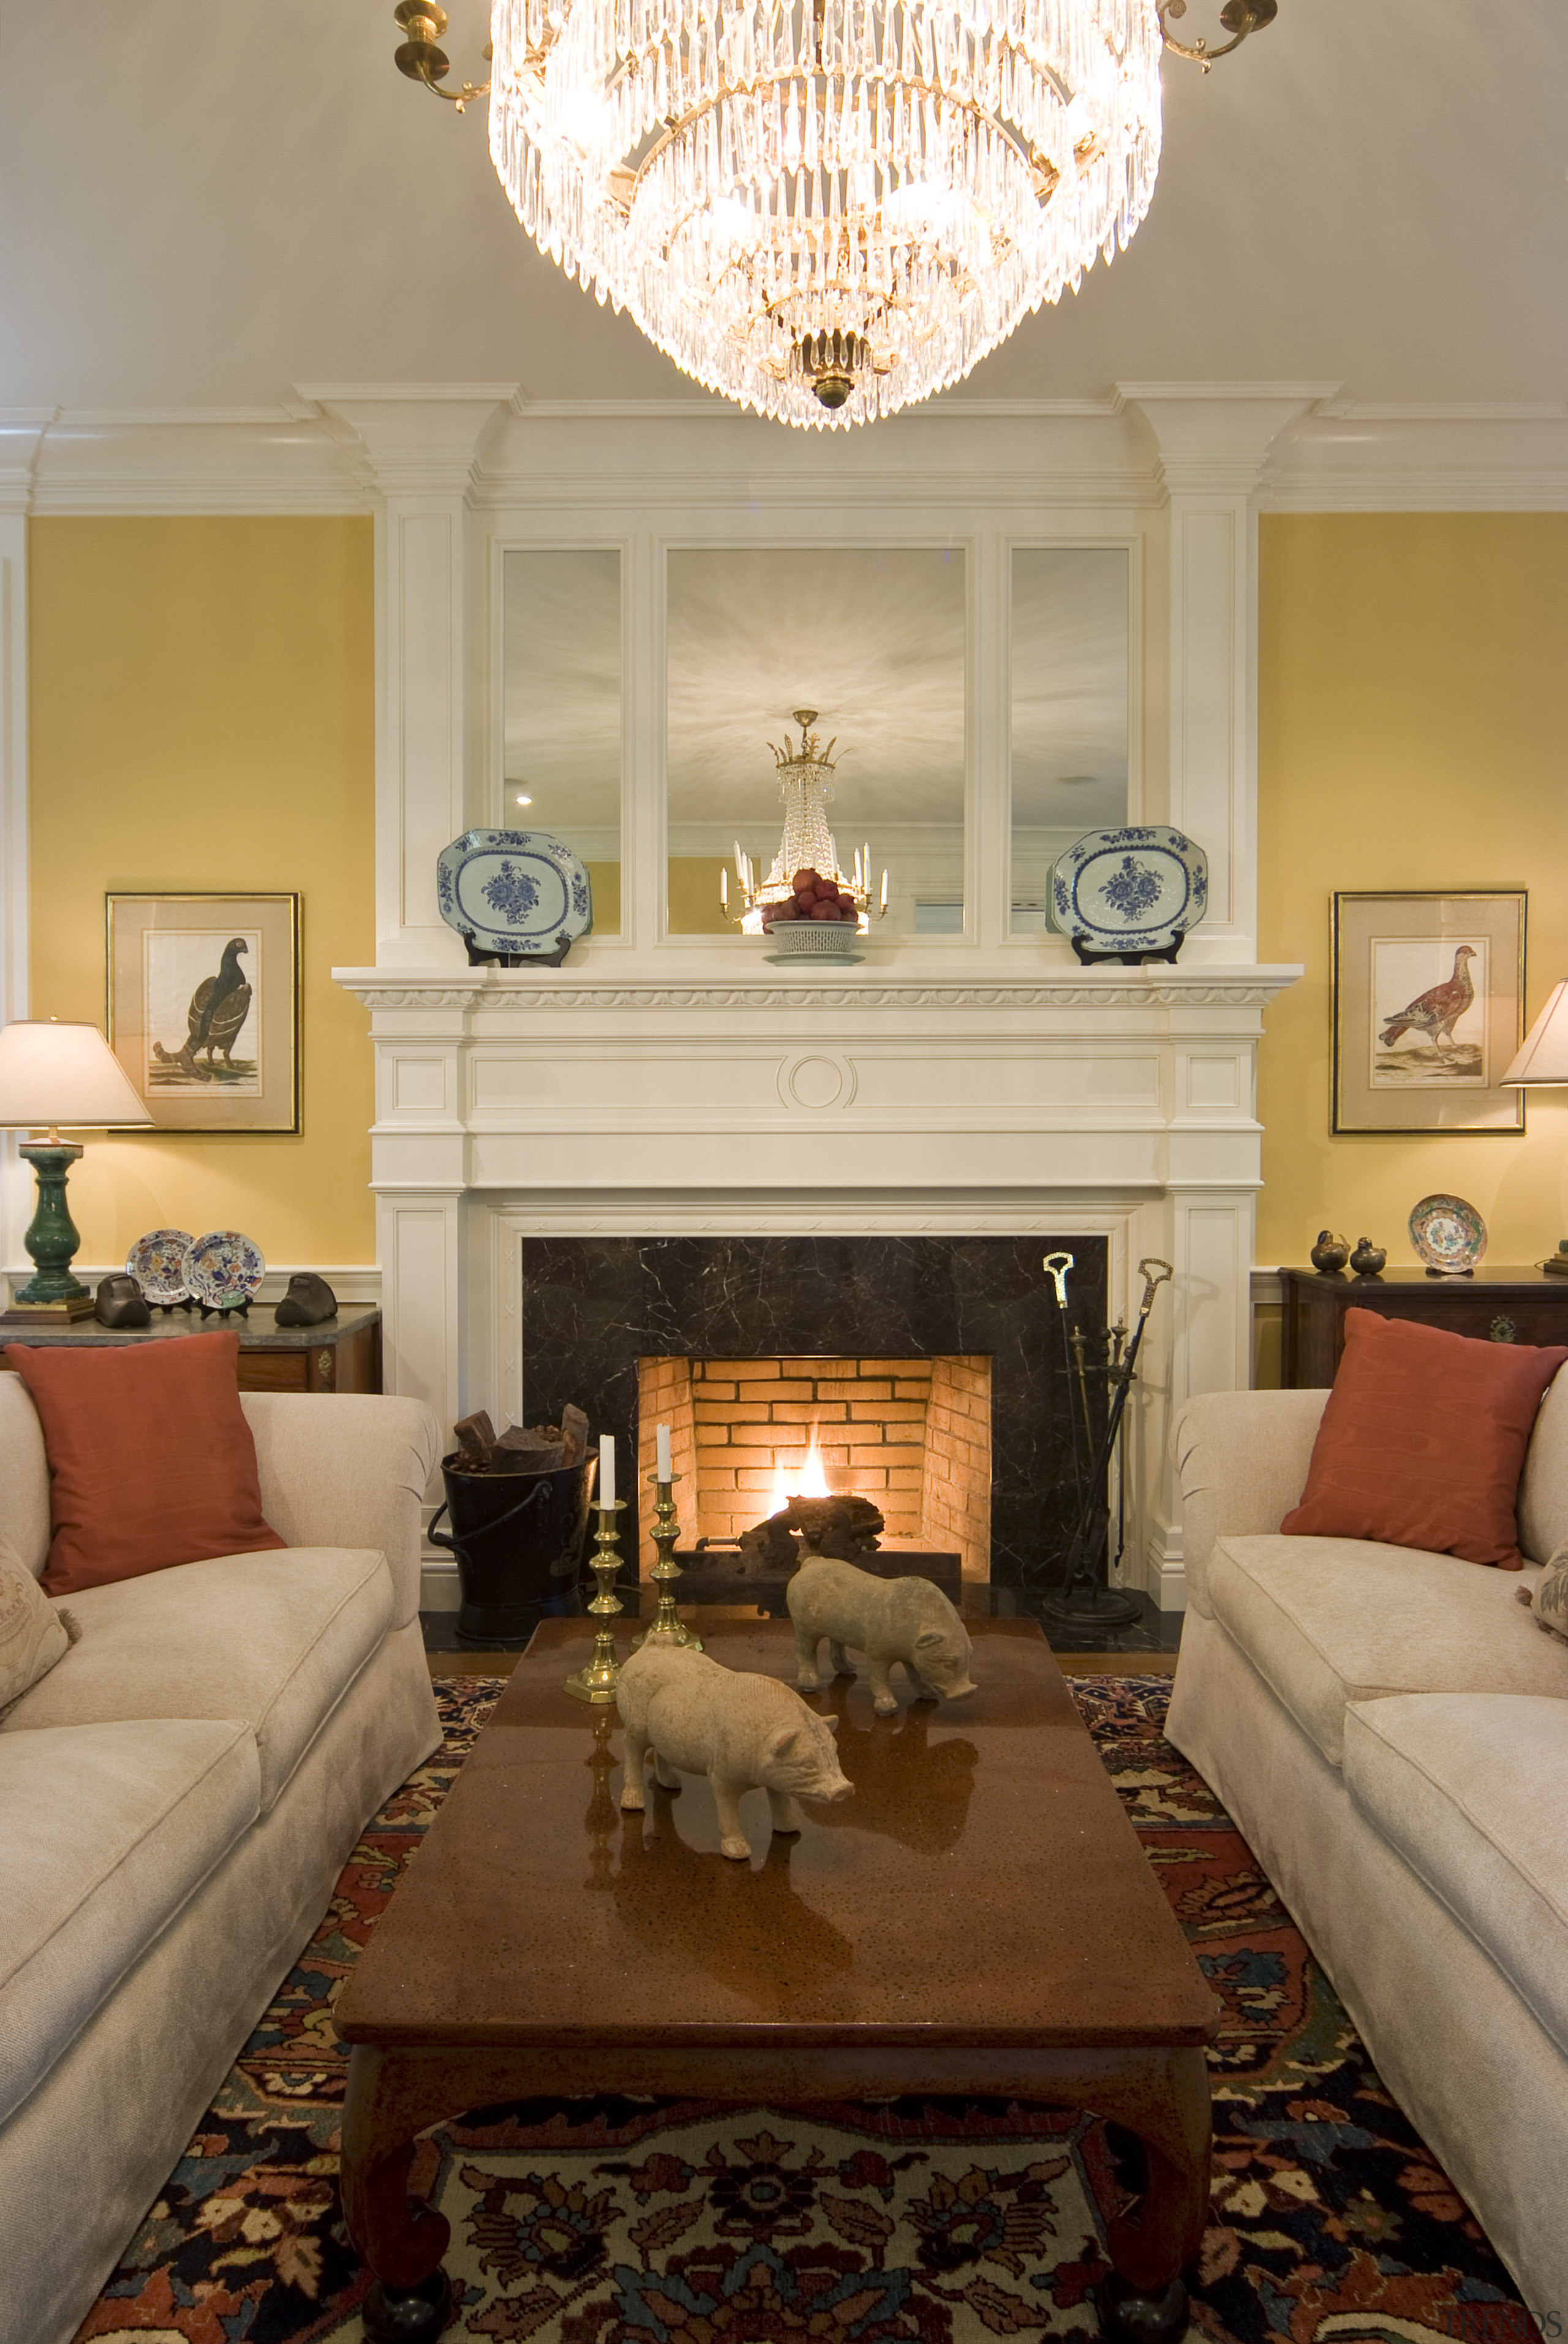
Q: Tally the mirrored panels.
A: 3